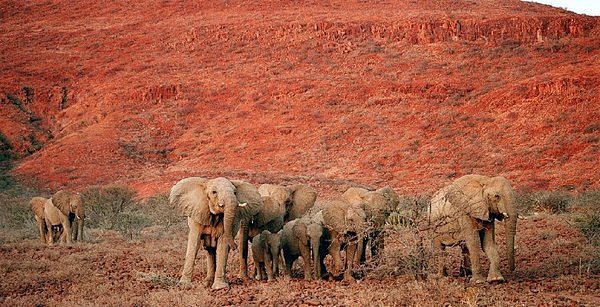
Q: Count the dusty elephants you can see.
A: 9